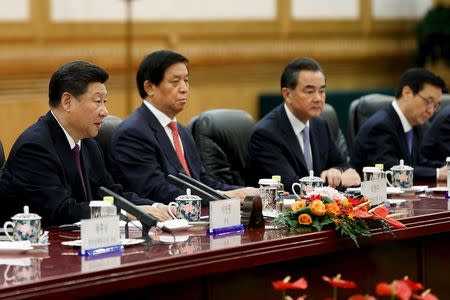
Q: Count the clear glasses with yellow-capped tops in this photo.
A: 3